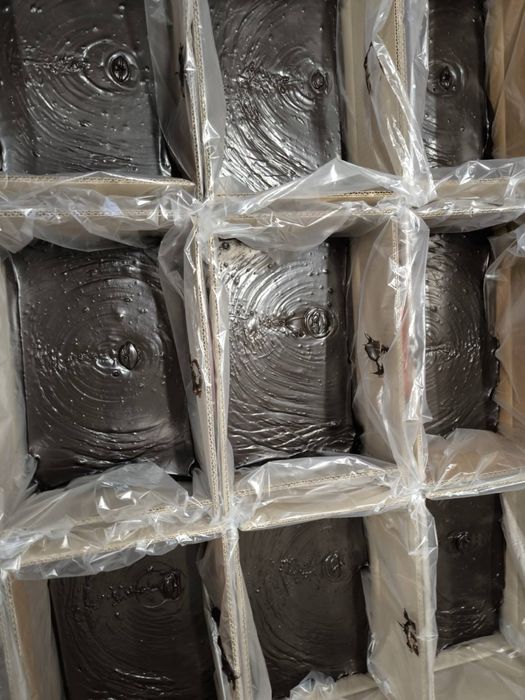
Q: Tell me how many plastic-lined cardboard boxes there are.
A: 9